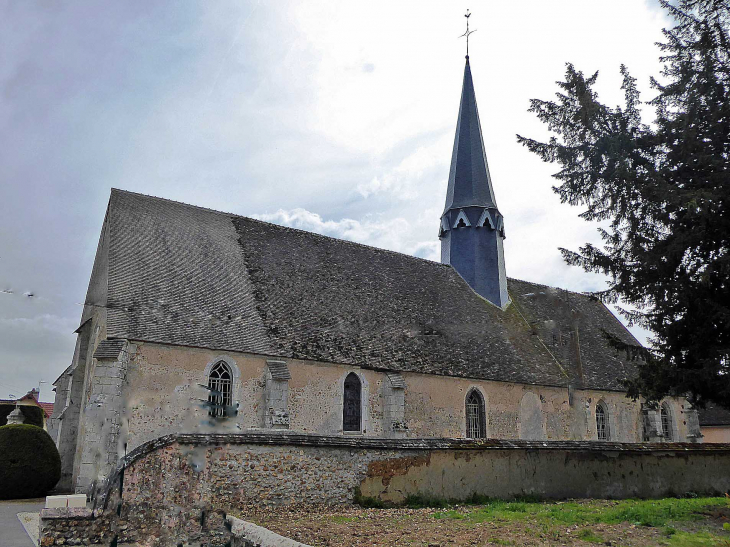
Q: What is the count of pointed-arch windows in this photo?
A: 5